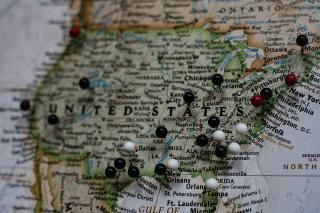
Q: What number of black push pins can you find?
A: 15